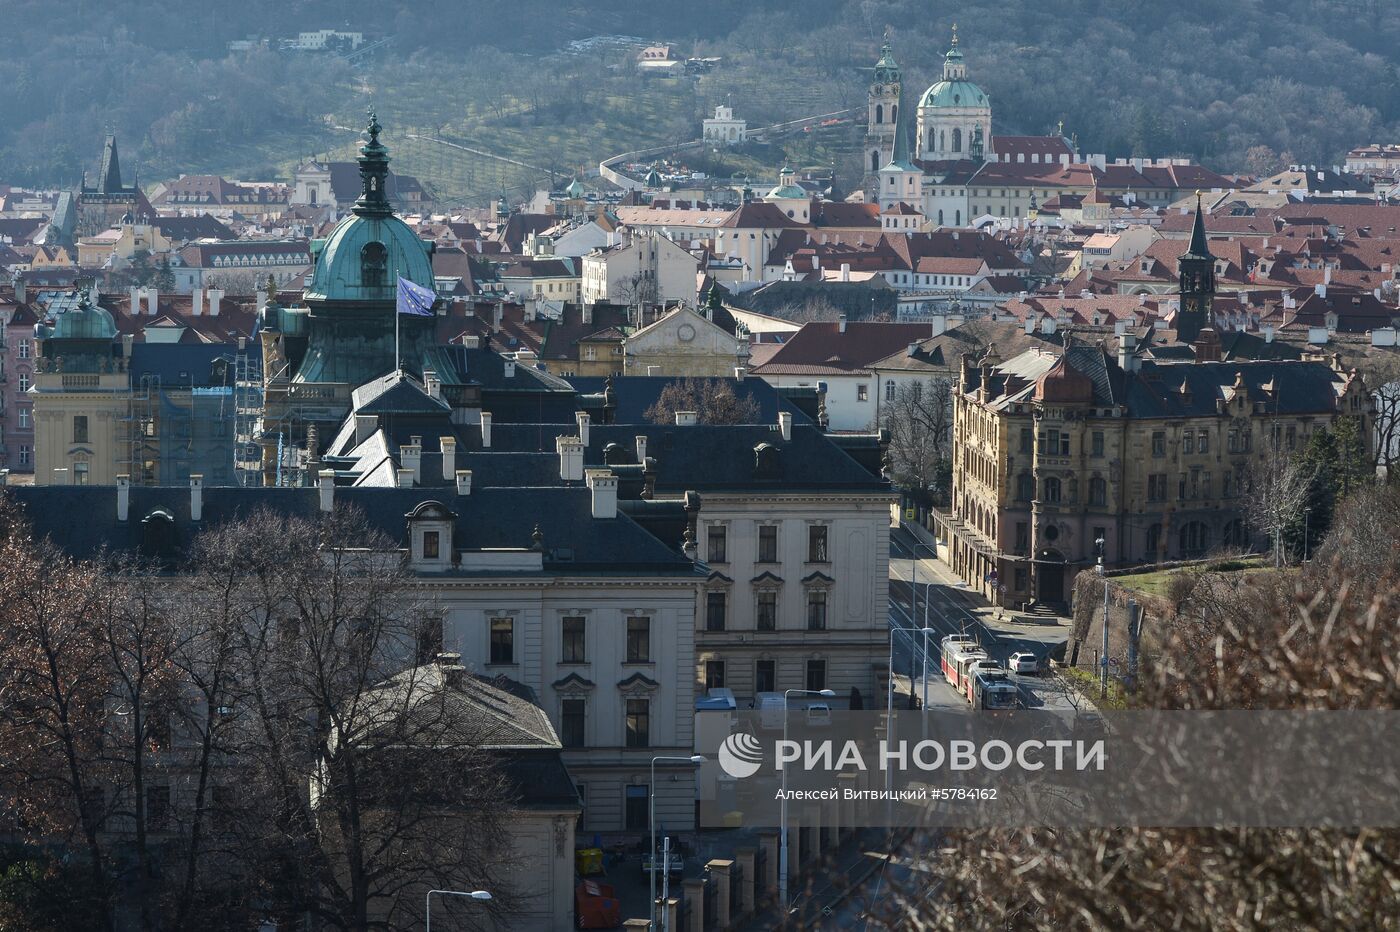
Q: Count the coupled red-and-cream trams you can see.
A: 2